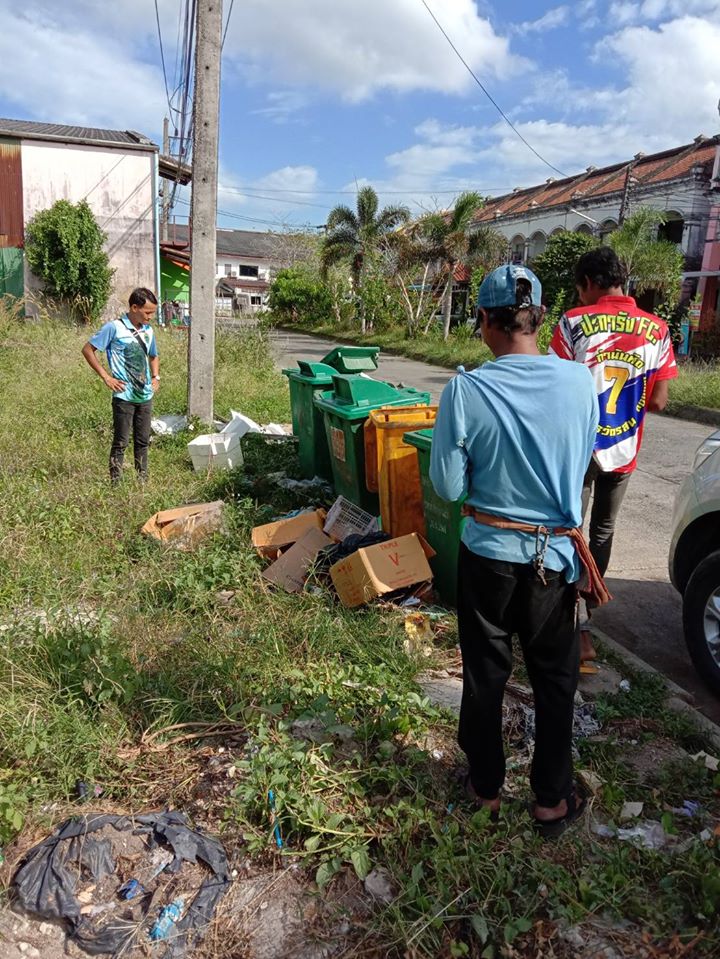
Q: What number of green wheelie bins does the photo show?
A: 4